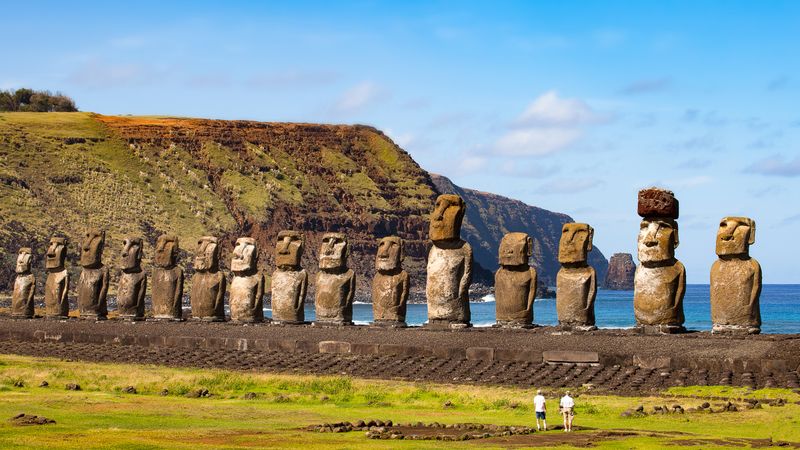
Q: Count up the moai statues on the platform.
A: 15